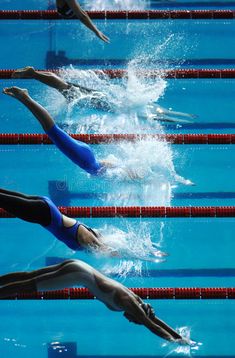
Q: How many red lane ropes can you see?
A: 5